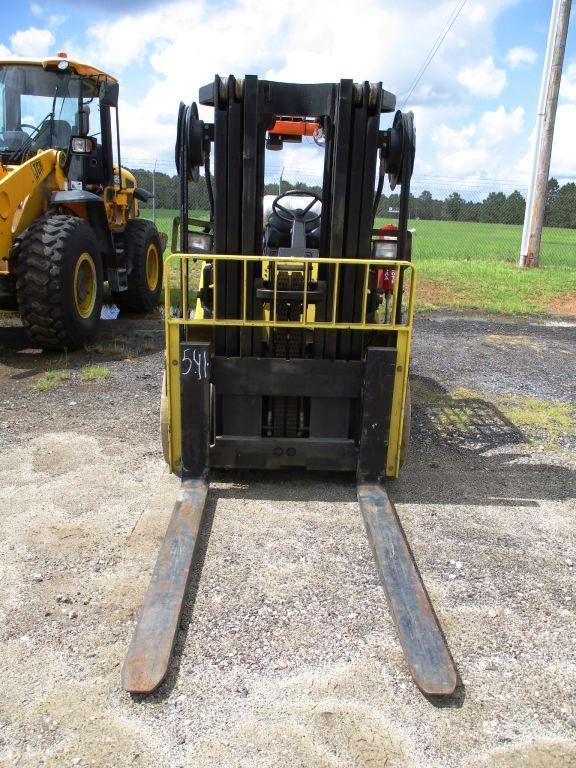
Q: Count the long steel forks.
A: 2